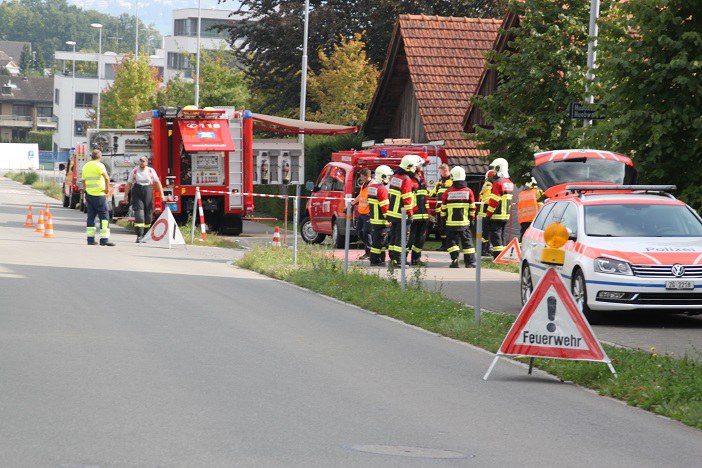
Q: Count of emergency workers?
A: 11